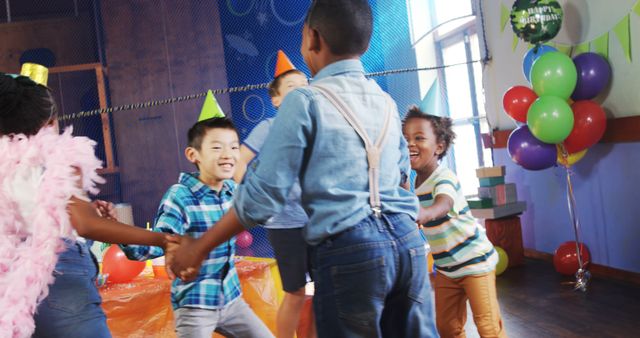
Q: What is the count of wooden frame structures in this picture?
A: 1